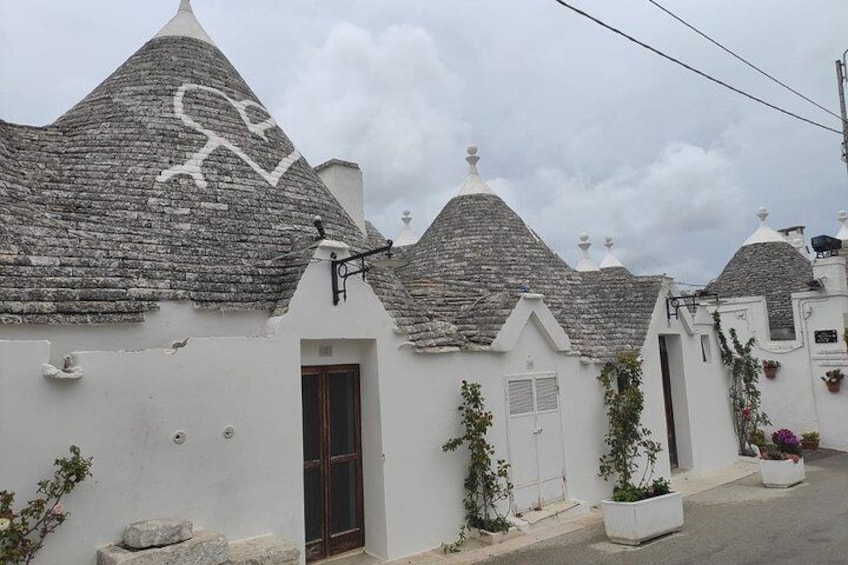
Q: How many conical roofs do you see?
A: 7